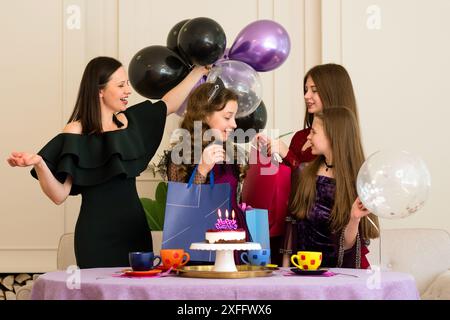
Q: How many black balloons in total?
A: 4